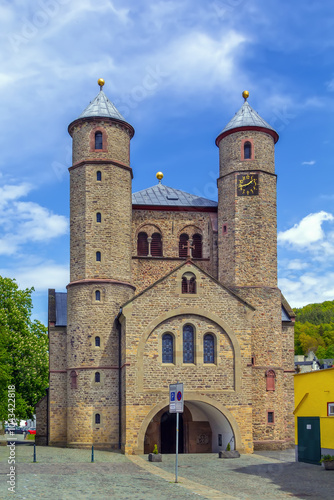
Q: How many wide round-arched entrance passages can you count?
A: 1